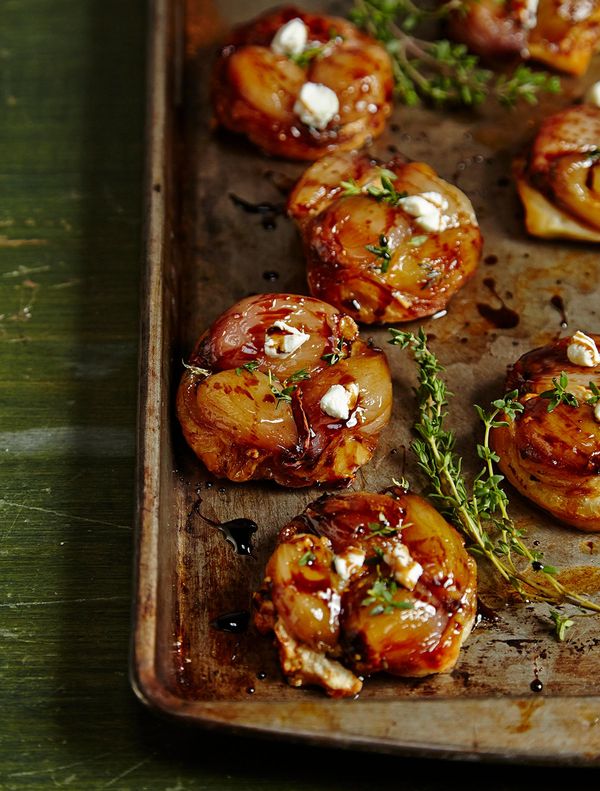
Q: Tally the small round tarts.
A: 7